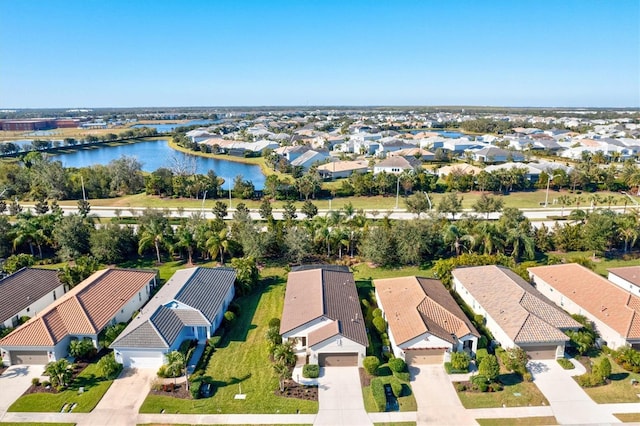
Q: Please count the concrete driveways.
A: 5